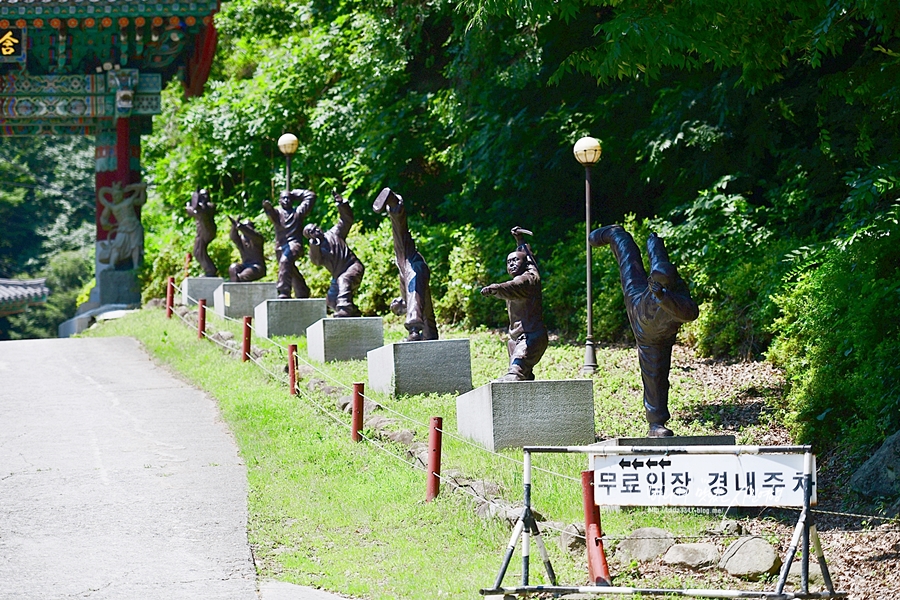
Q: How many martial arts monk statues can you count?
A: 7